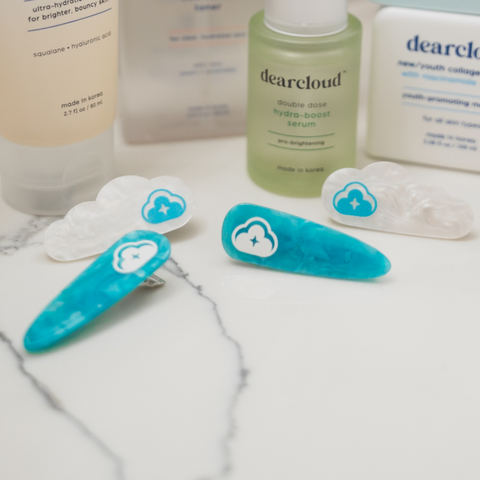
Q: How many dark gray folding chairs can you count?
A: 0